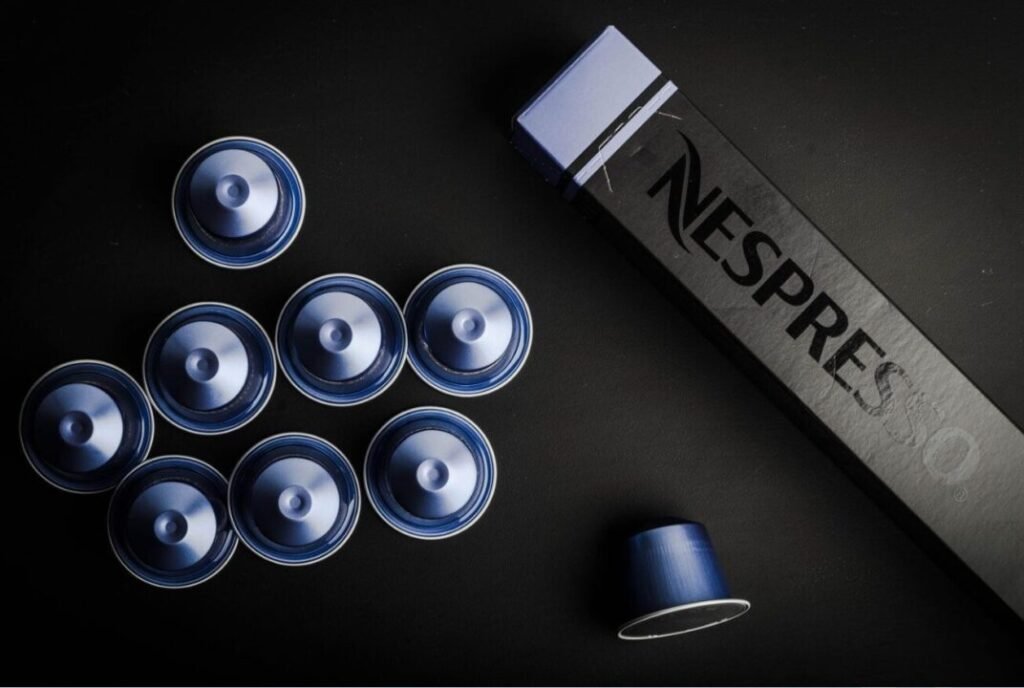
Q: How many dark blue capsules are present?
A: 9